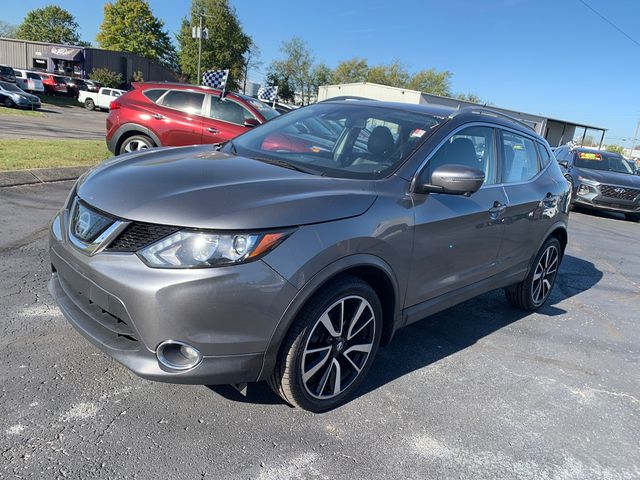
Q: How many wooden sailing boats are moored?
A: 0